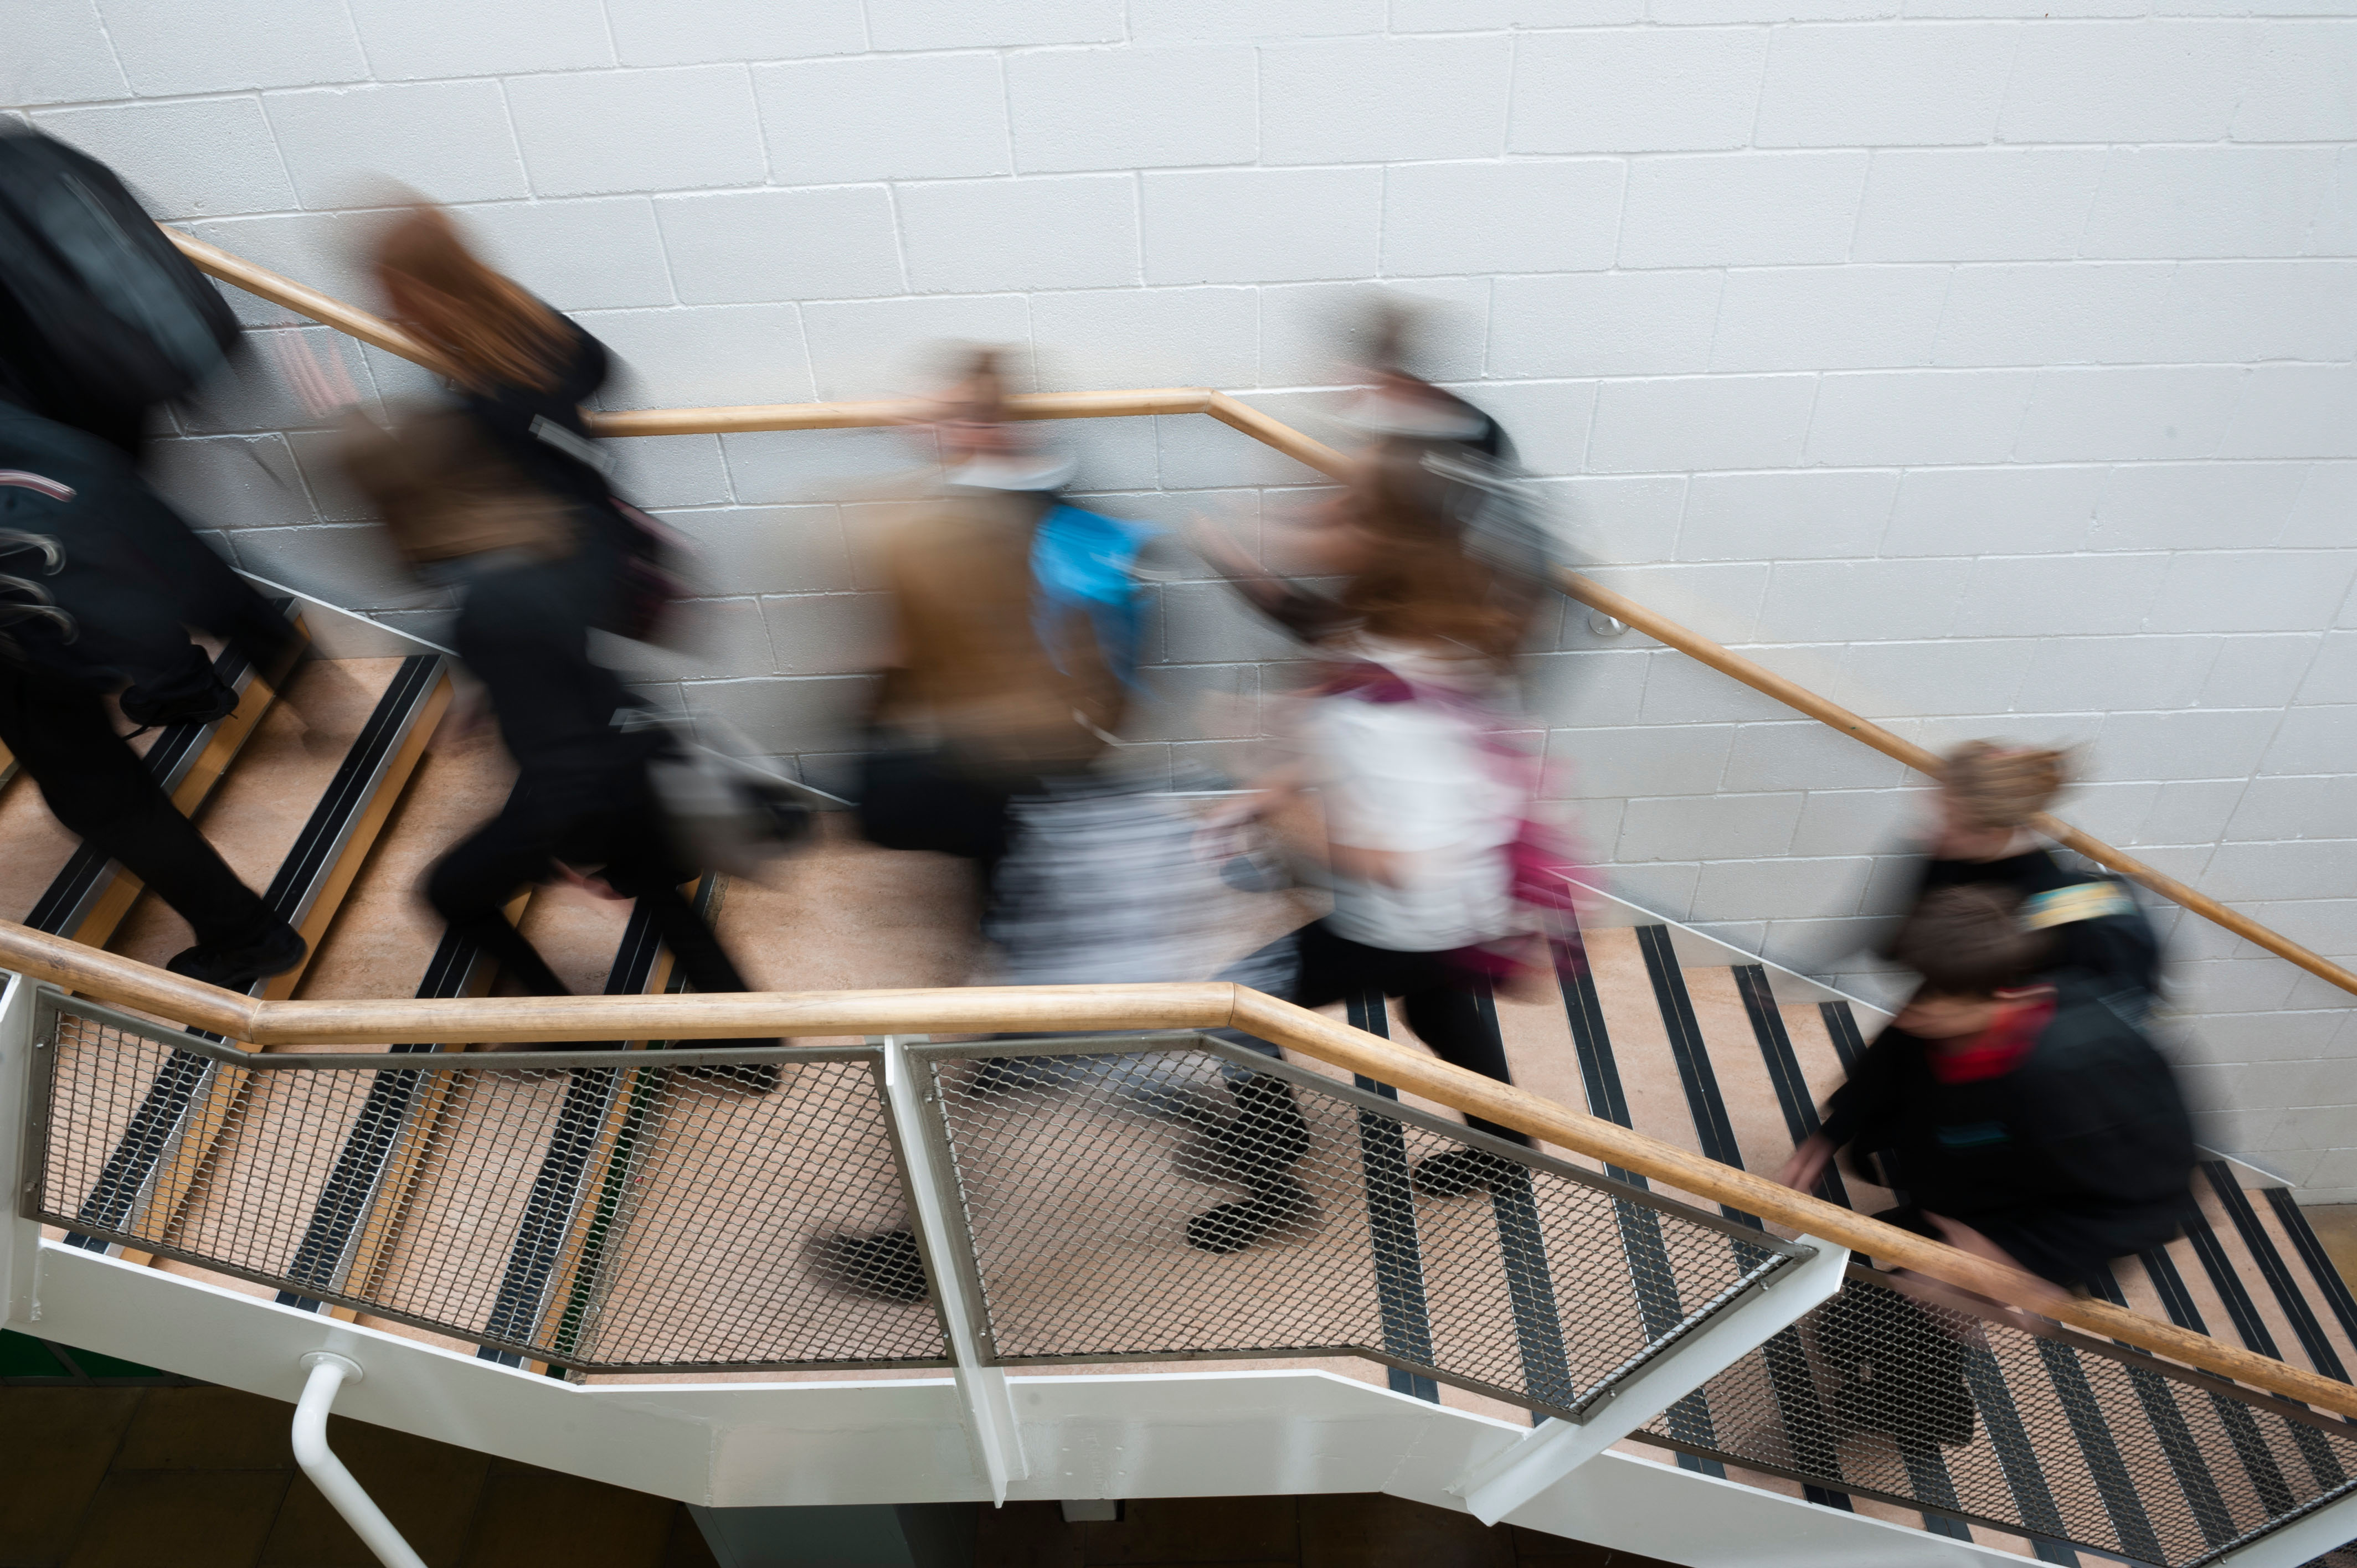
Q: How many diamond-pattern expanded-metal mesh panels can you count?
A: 3